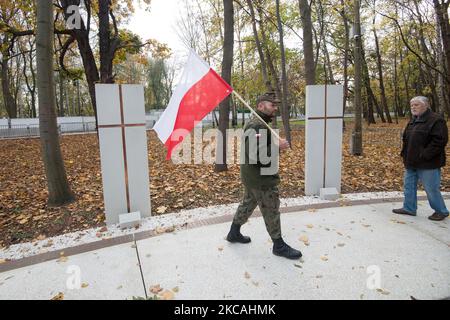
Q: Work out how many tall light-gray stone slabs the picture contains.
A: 2